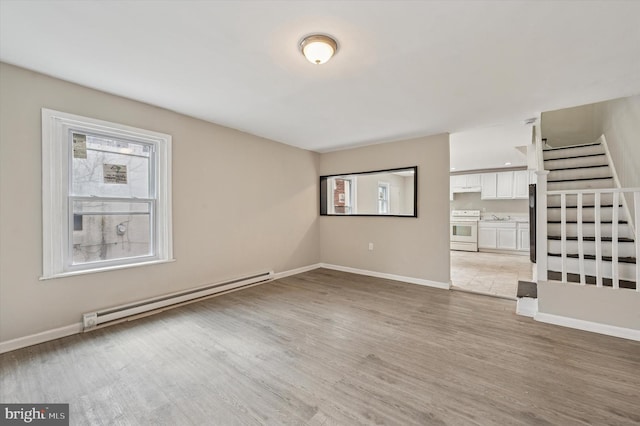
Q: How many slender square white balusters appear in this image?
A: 5